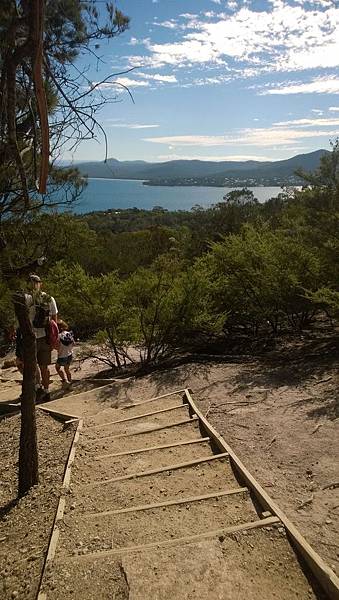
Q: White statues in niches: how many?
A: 0